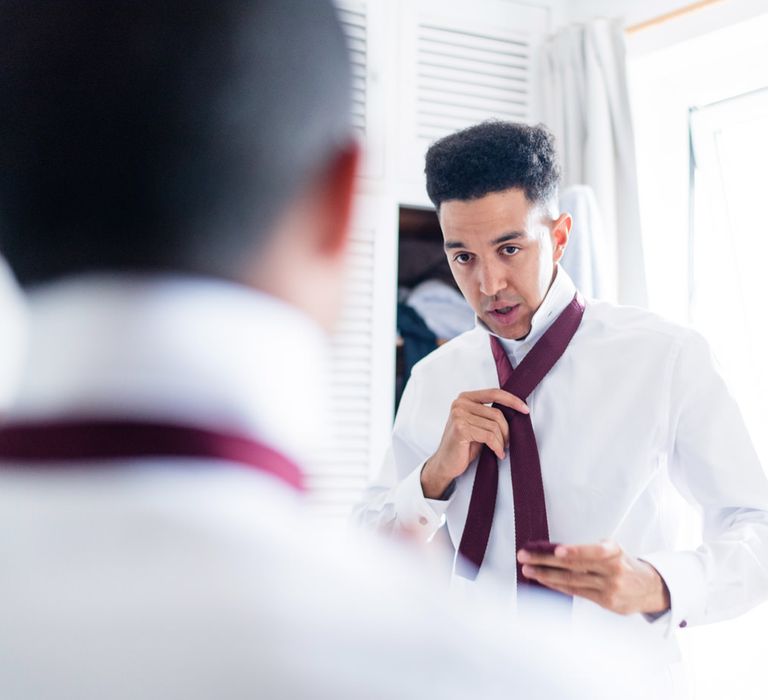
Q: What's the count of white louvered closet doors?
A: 3